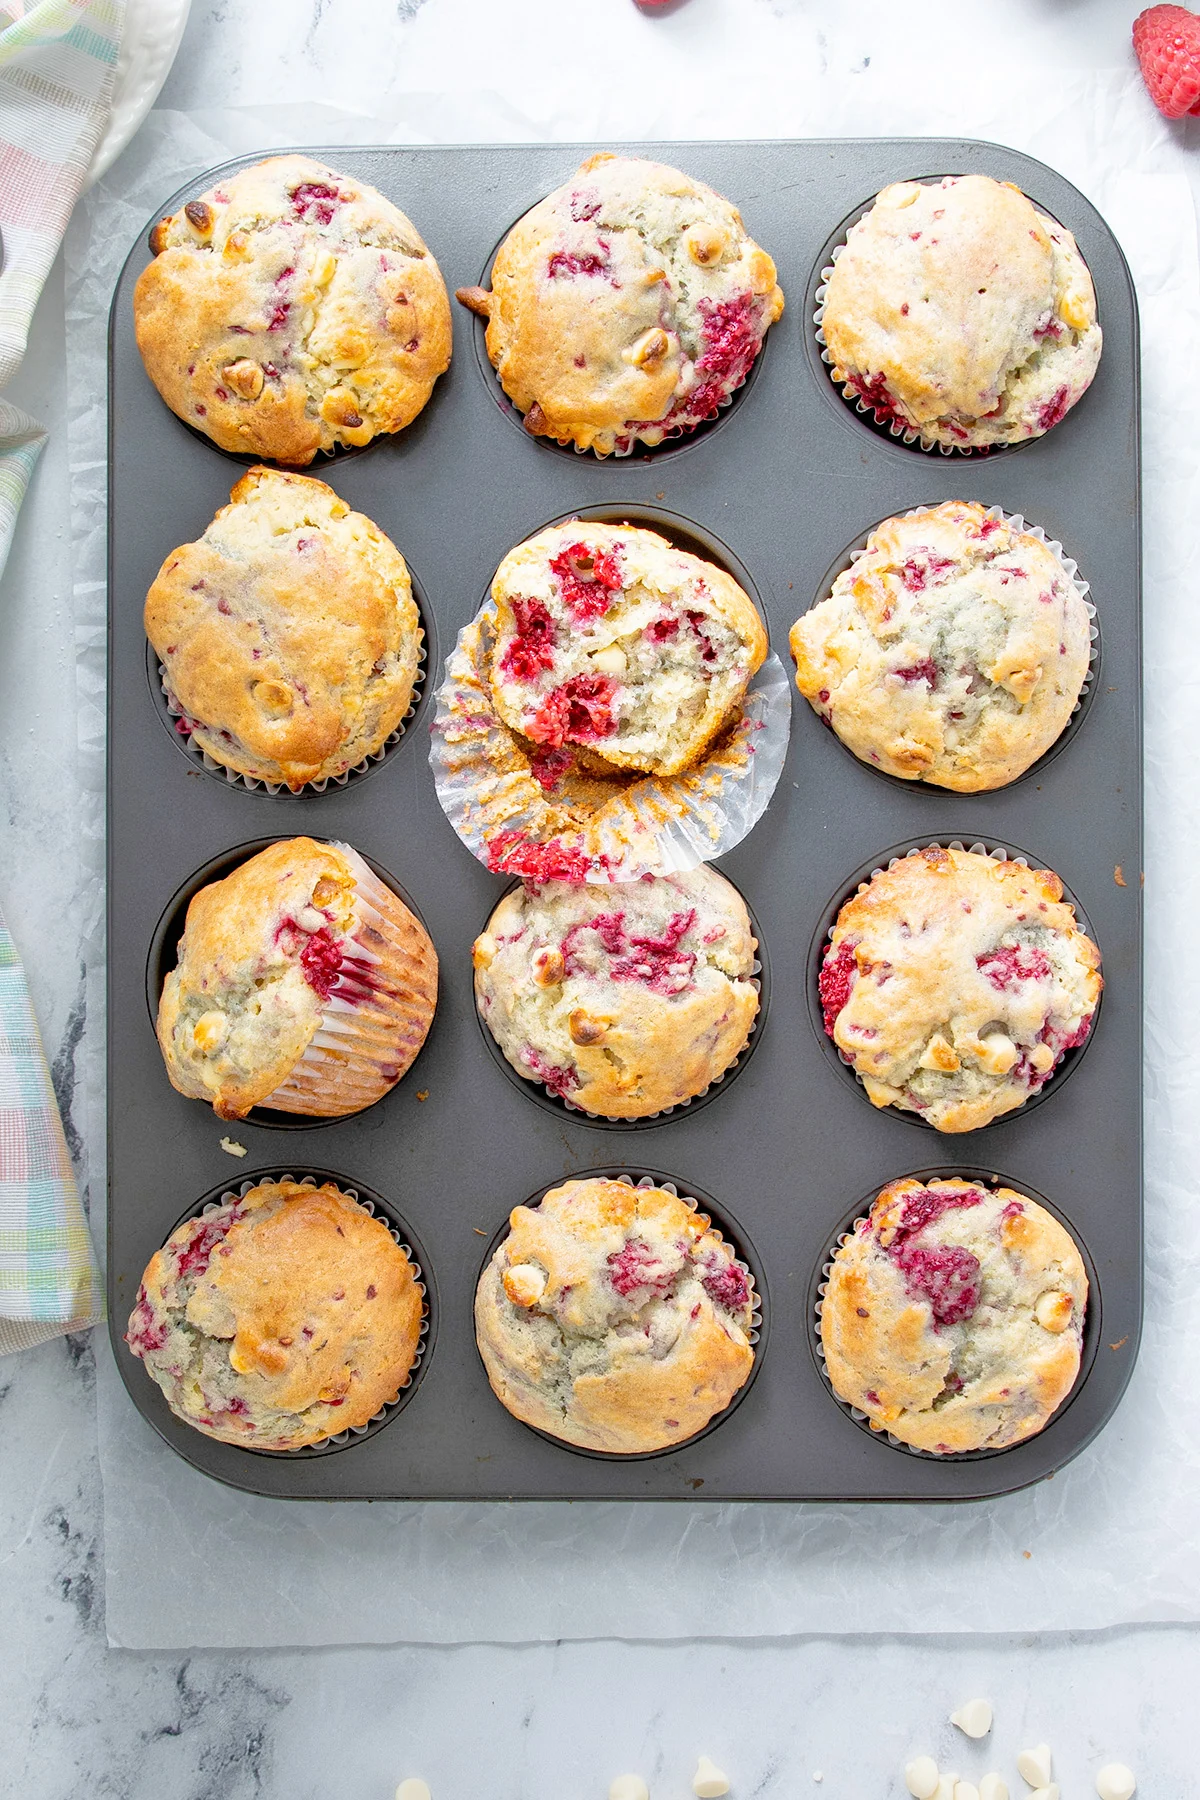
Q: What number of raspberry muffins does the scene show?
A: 12